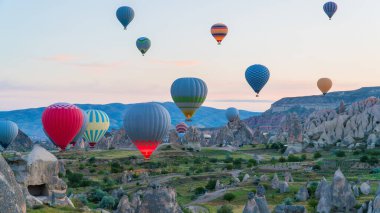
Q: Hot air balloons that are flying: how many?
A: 14